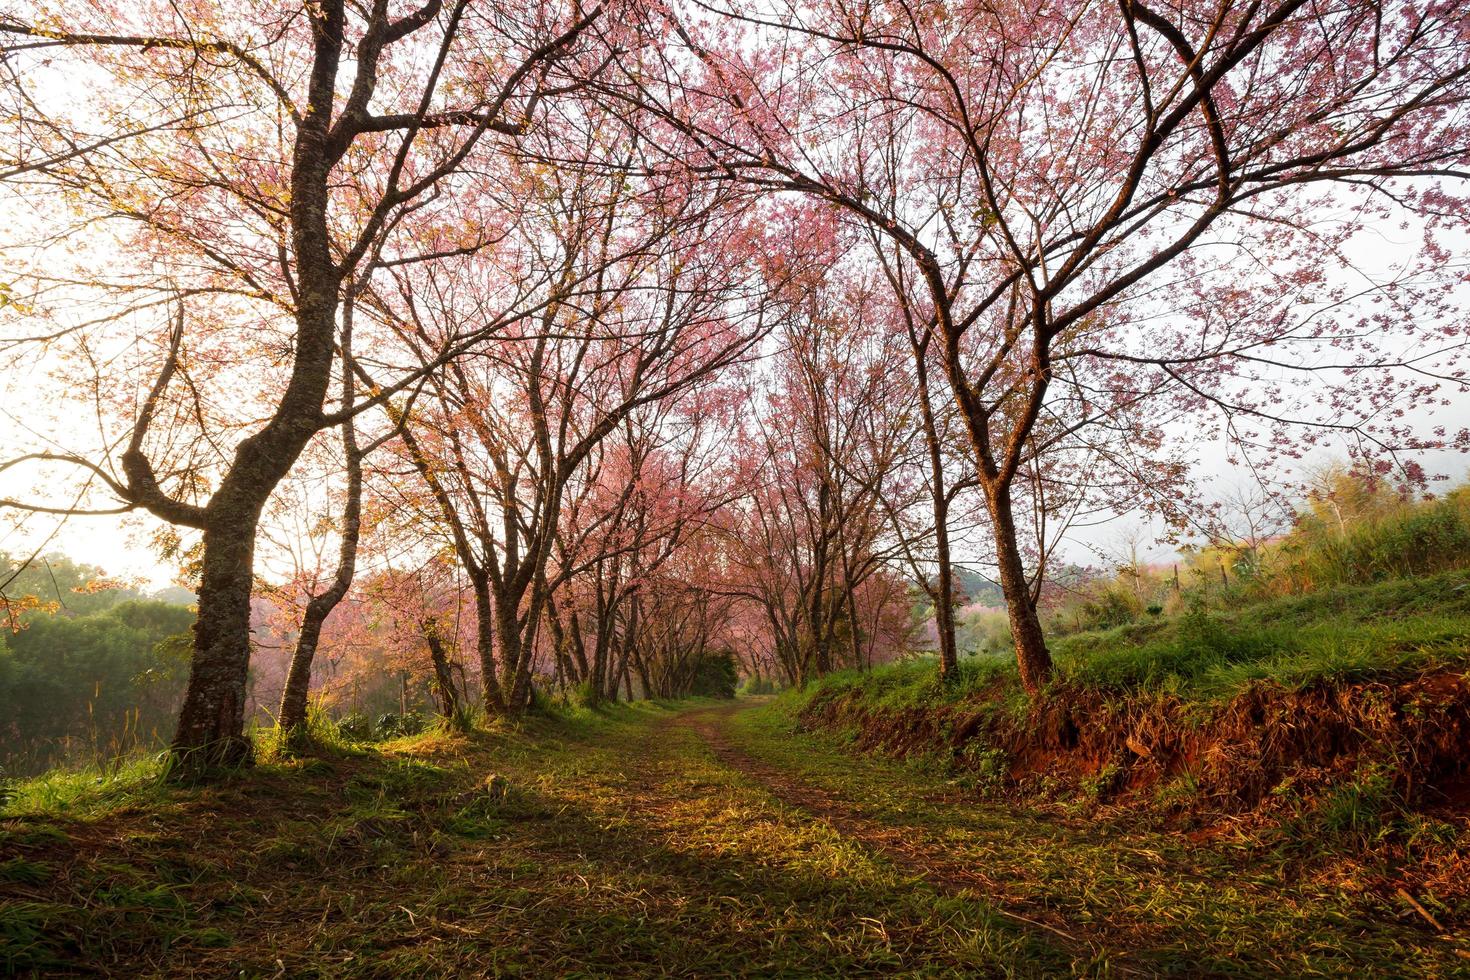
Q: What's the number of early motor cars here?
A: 0